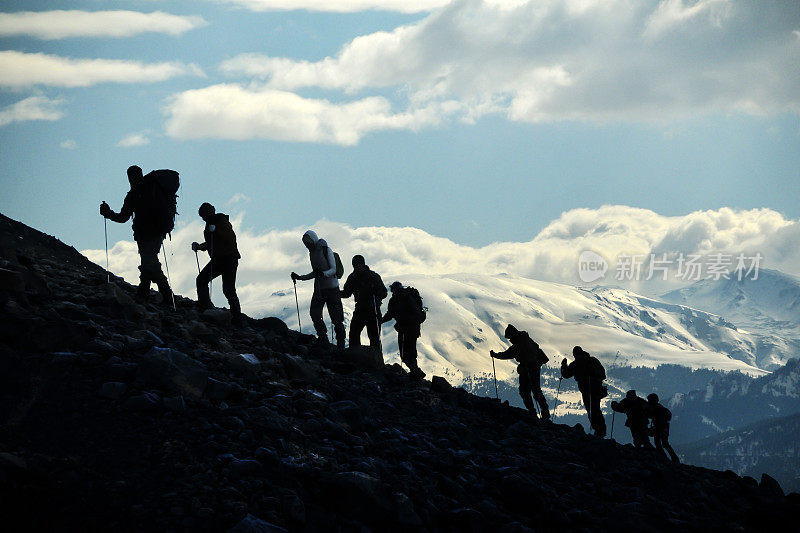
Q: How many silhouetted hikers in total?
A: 9